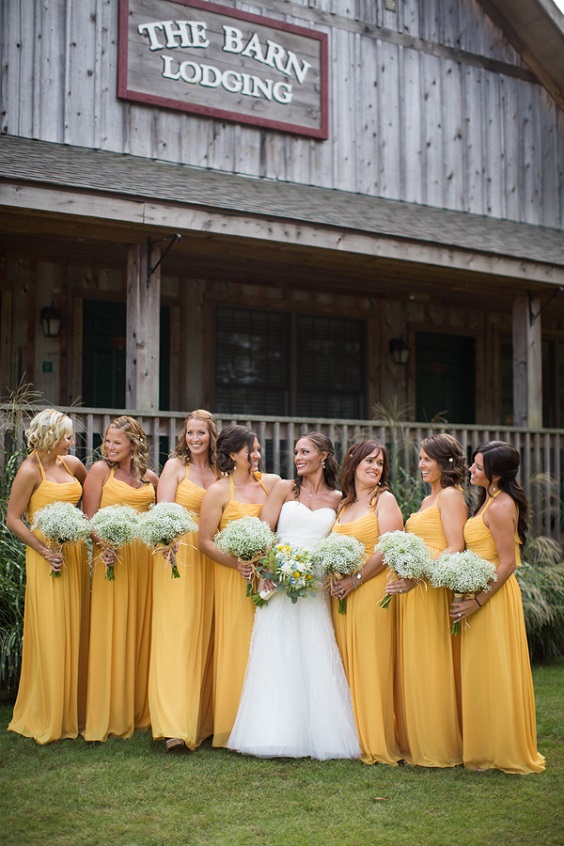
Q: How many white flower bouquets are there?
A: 7